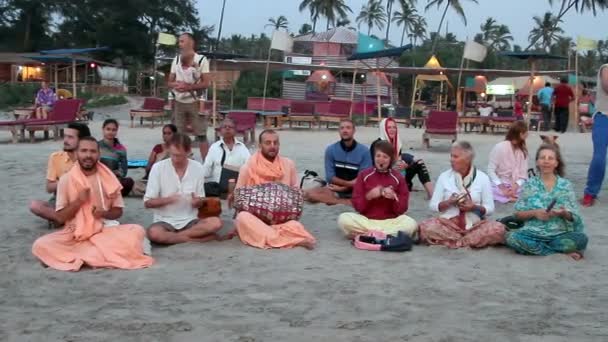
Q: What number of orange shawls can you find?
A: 2